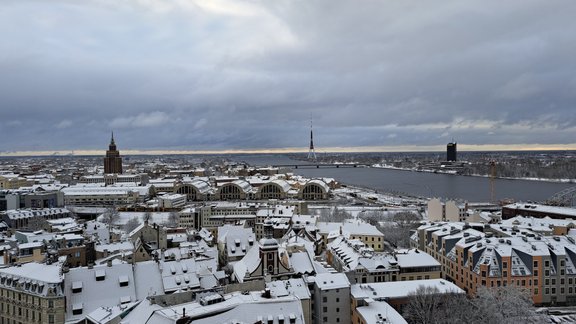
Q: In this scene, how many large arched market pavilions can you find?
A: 4